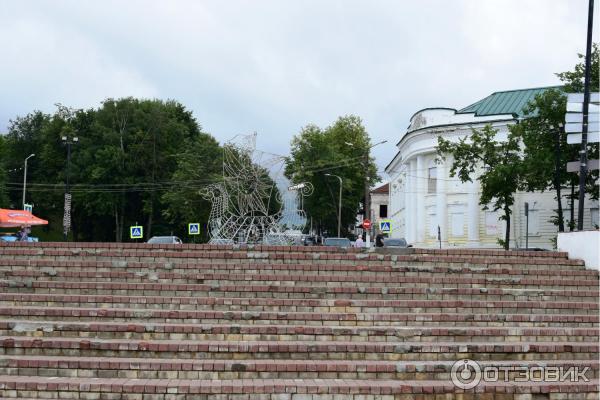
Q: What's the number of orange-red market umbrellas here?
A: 1